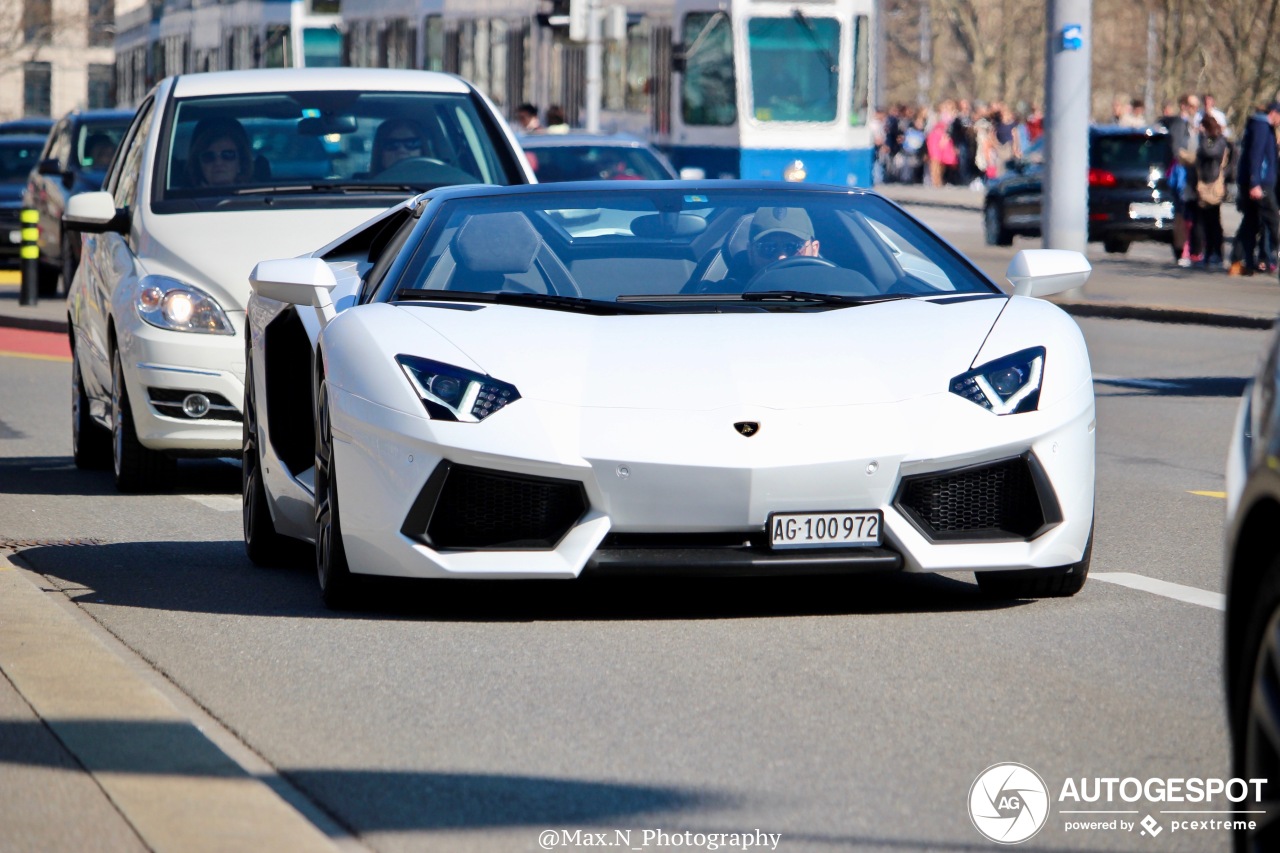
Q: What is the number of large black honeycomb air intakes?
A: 2